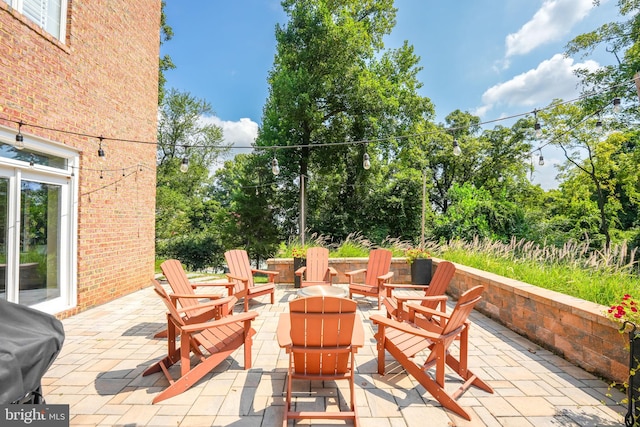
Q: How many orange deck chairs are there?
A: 8